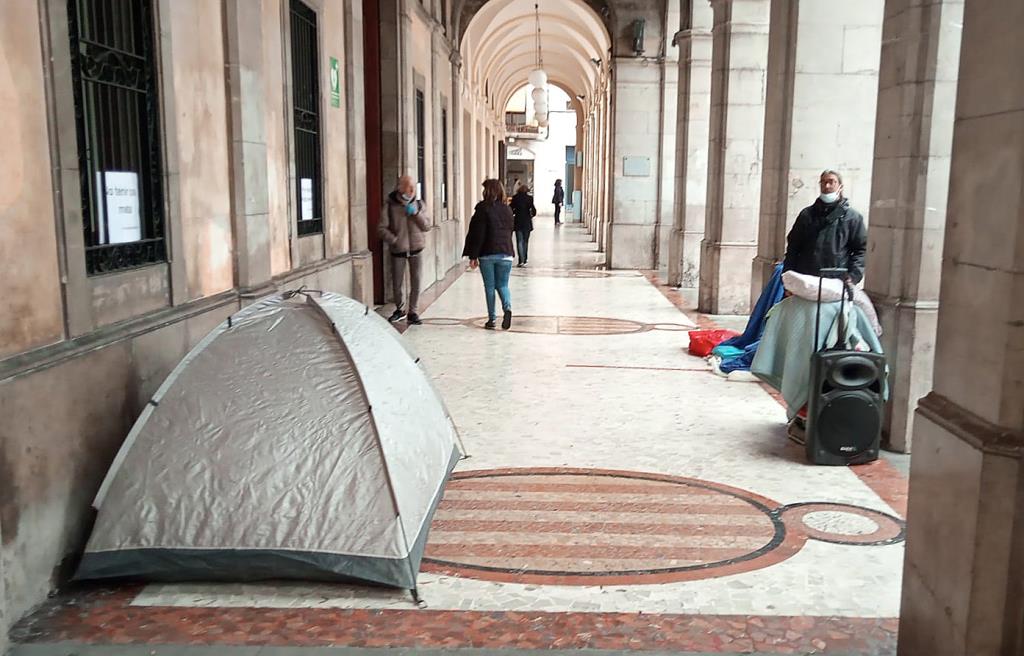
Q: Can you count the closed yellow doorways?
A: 0